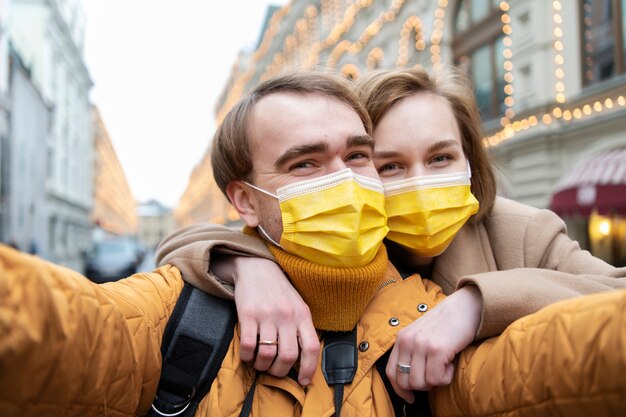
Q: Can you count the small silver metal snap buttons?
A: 3